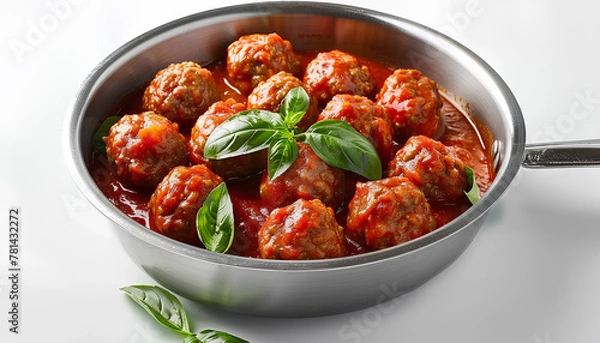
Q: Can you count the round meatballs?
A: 13